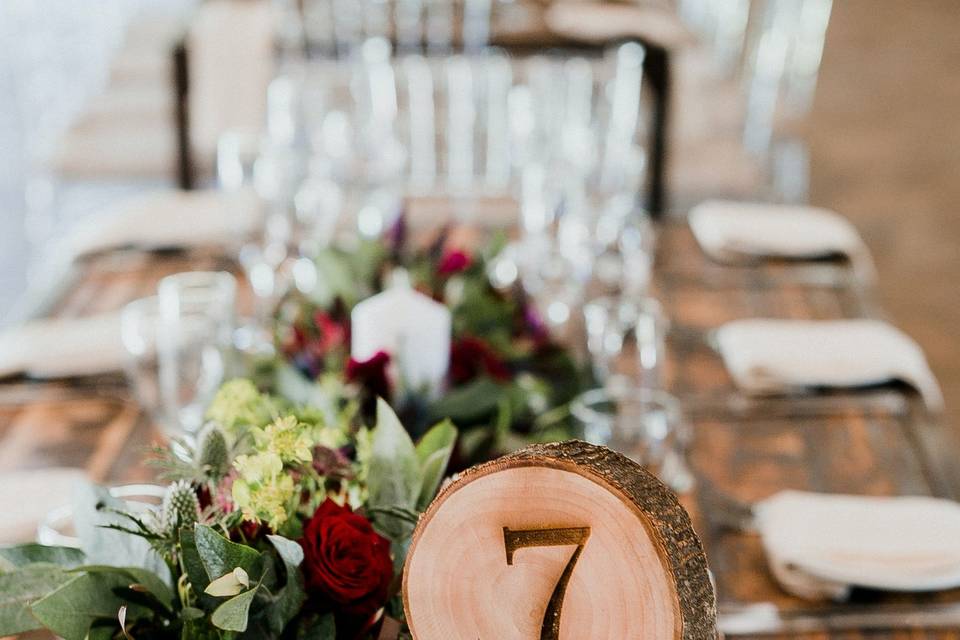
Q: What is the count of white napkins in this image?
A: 6